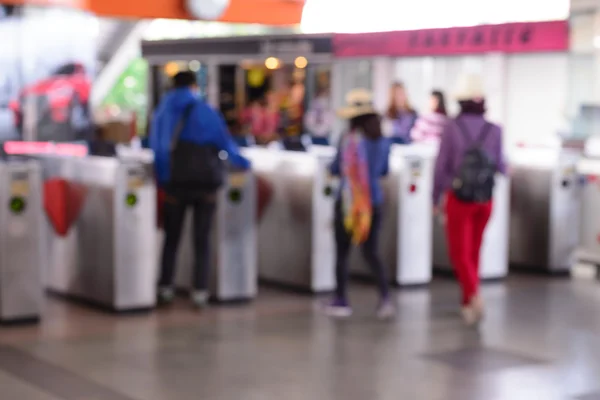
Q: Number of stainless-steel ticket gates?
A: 7